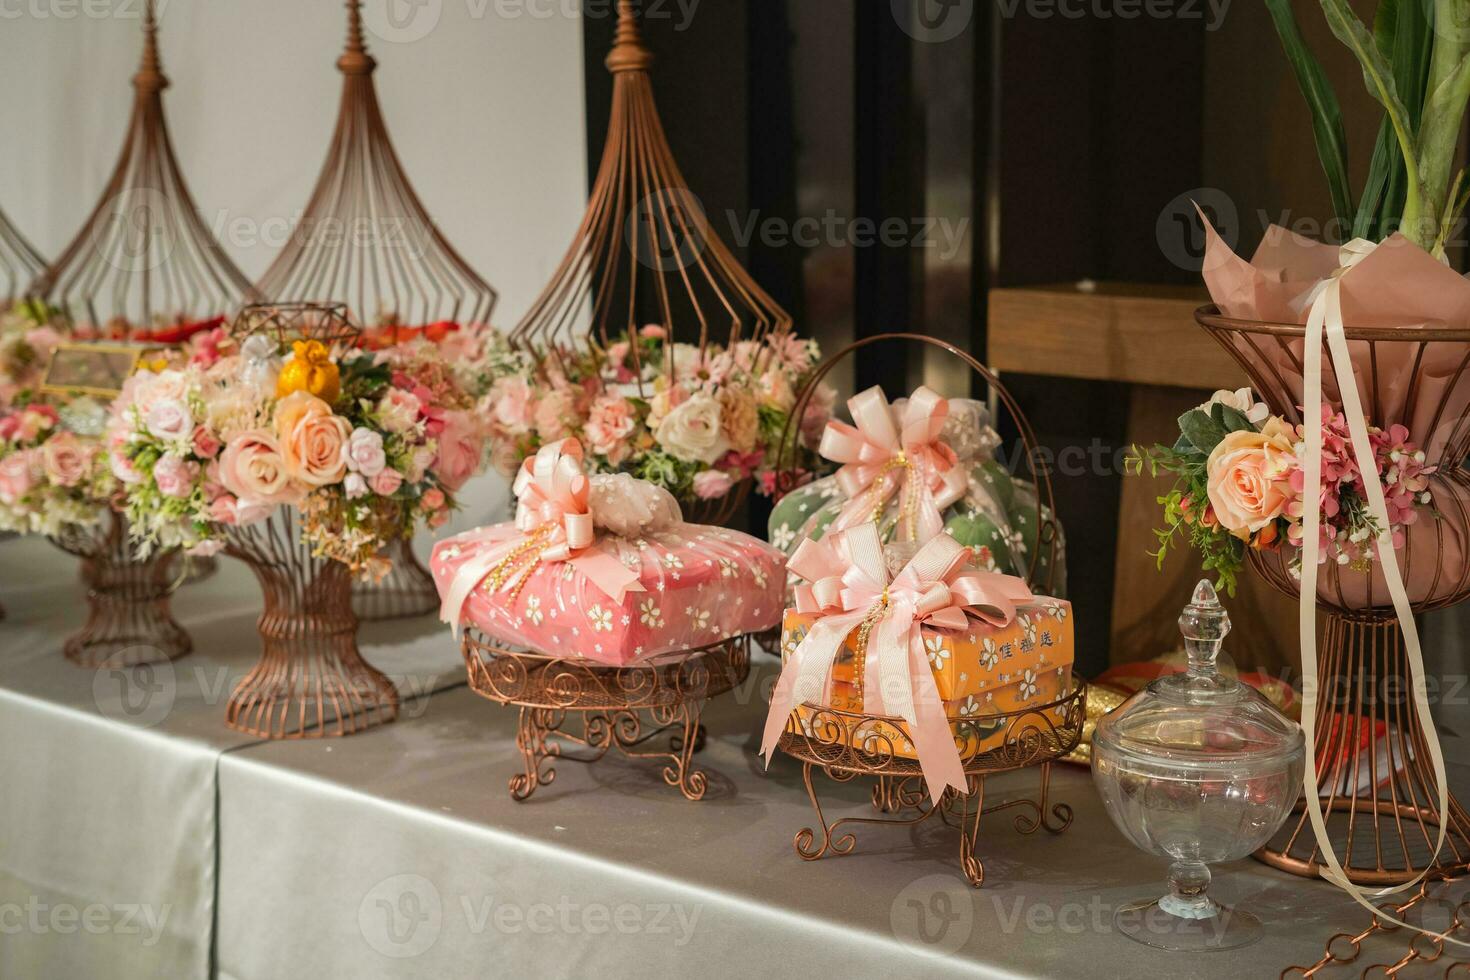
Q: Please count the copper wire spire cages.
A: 4